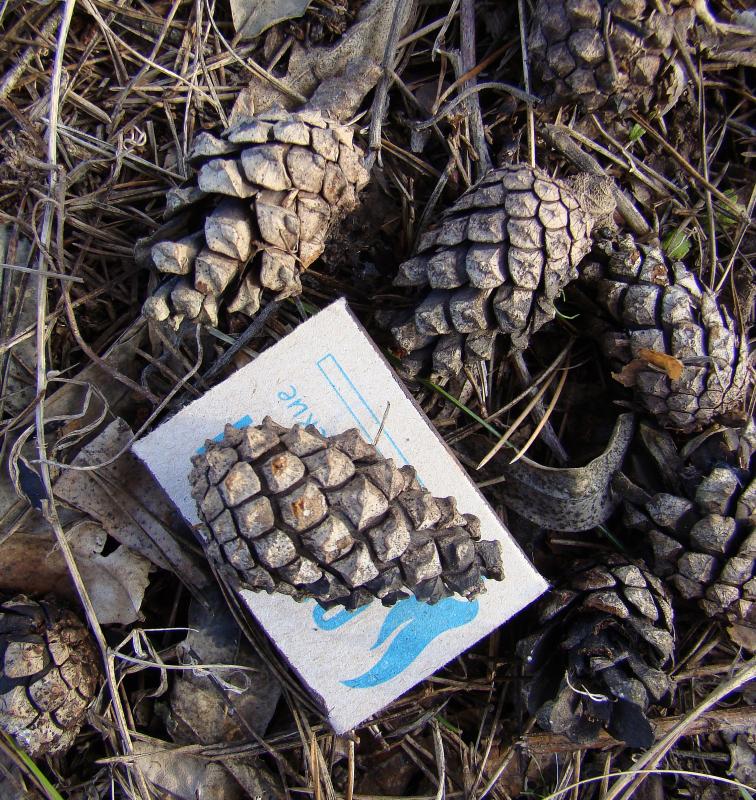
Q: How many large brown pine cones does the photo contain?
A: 8